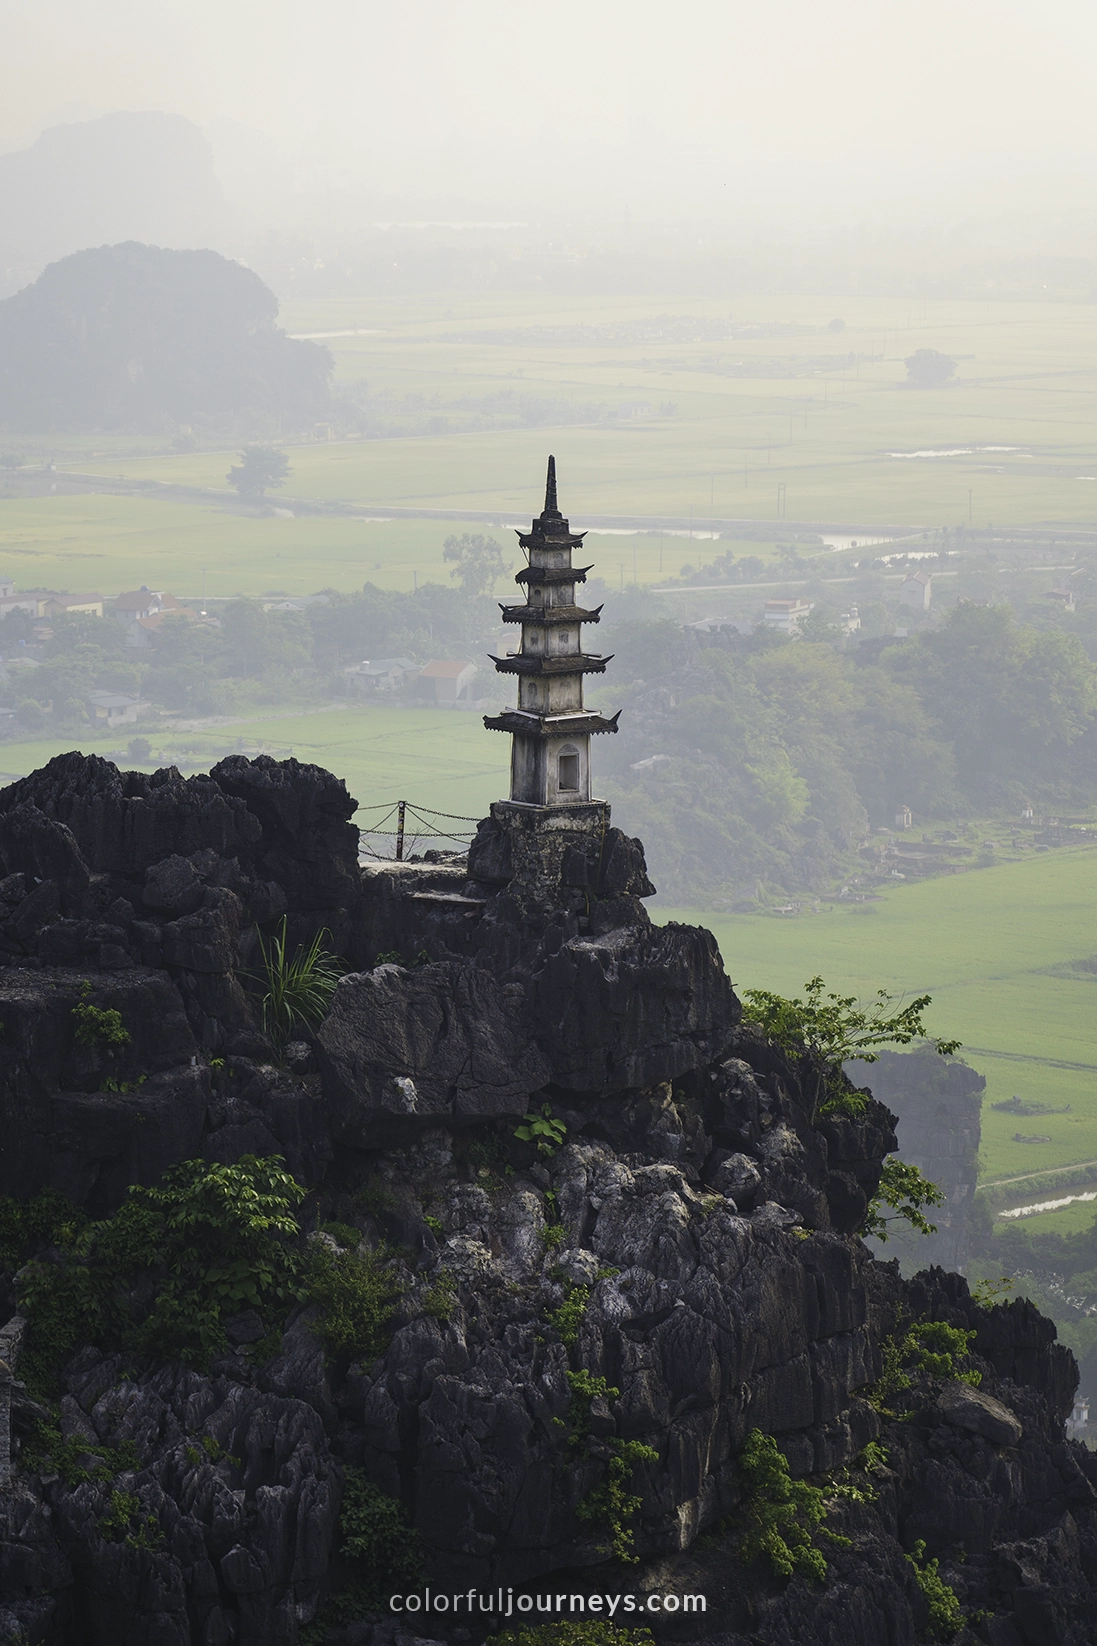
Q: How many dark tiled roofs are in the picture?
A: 5